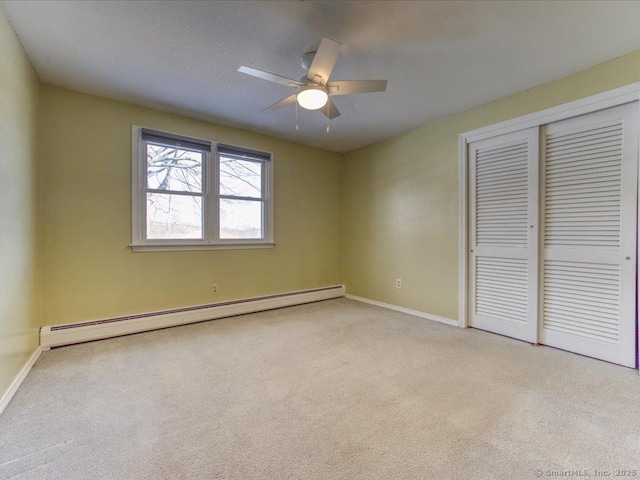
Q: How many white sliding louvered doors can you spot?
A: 2